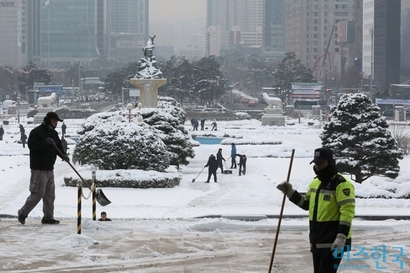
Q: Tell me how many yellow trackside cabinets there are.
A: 0